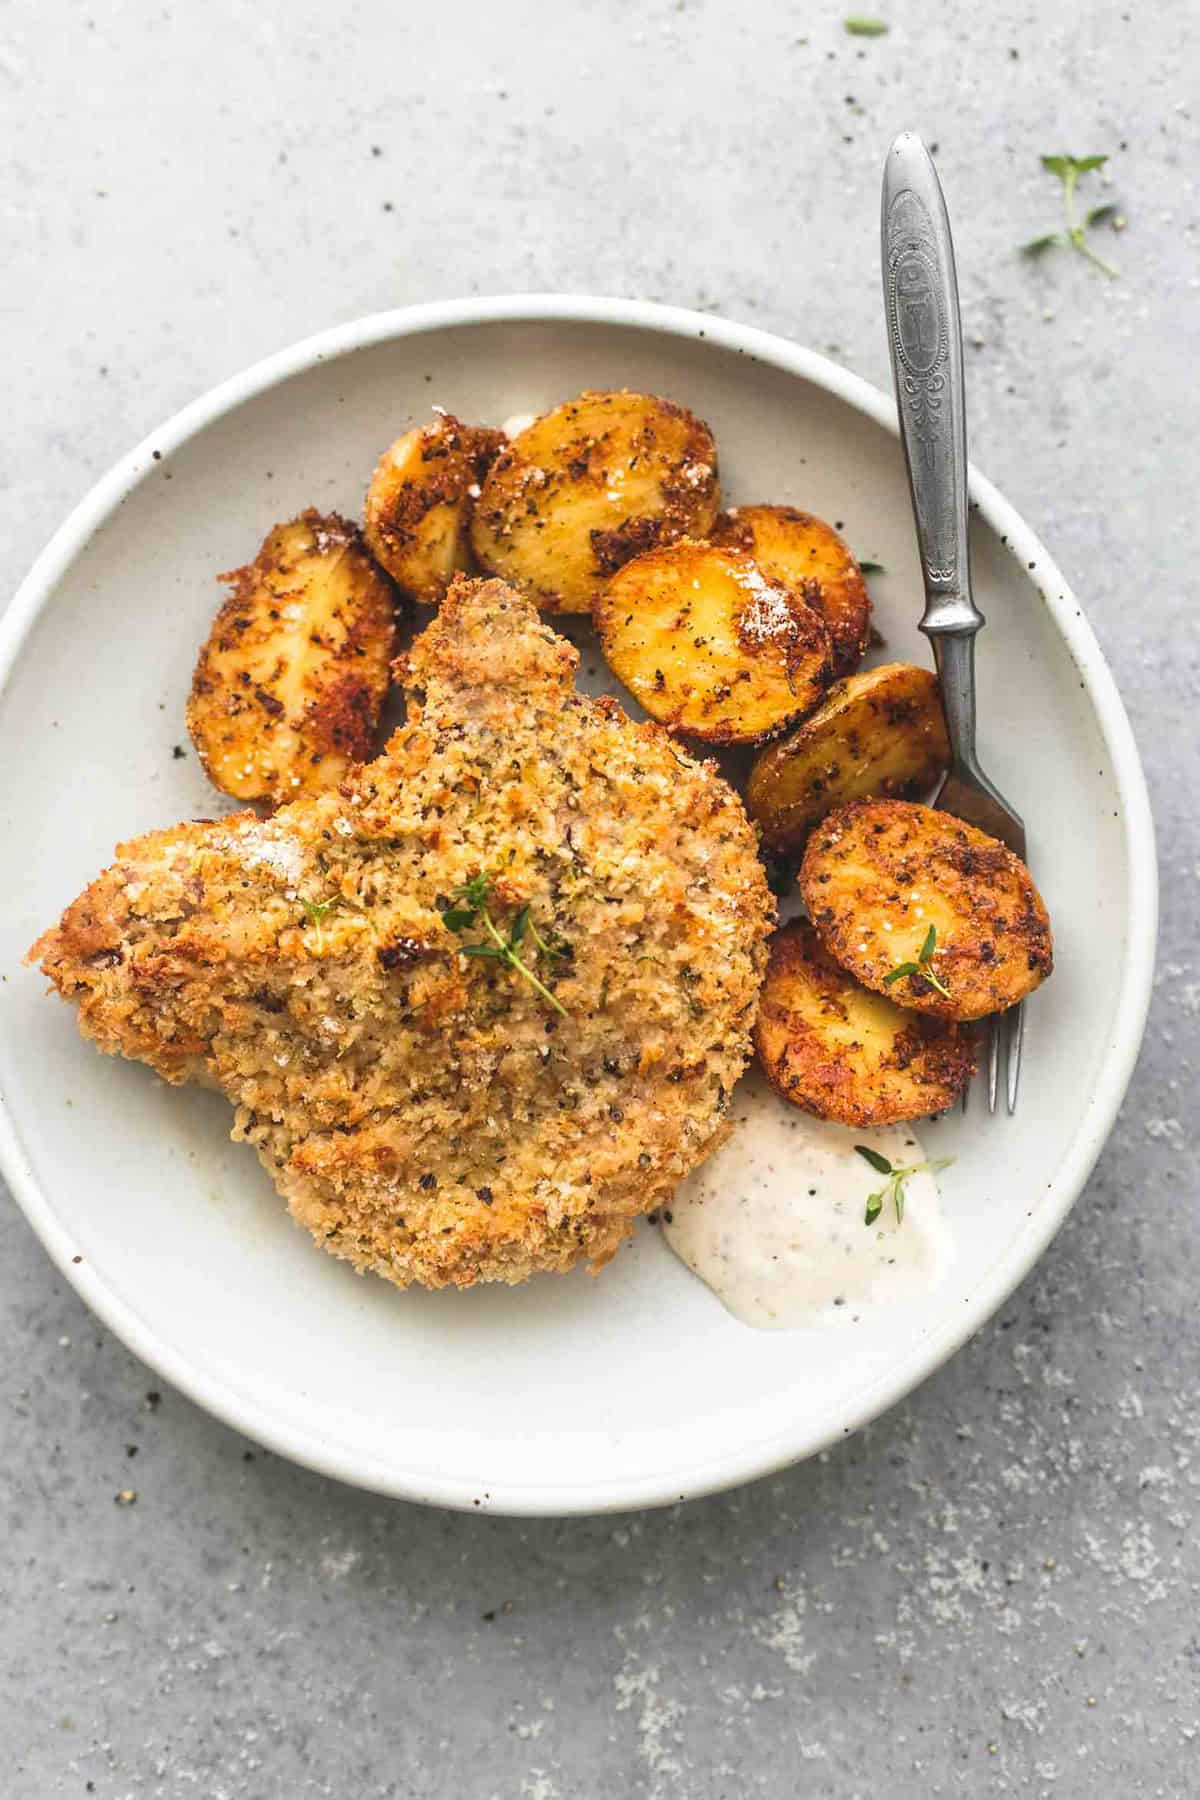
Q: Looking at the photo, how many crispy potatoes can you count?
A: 8